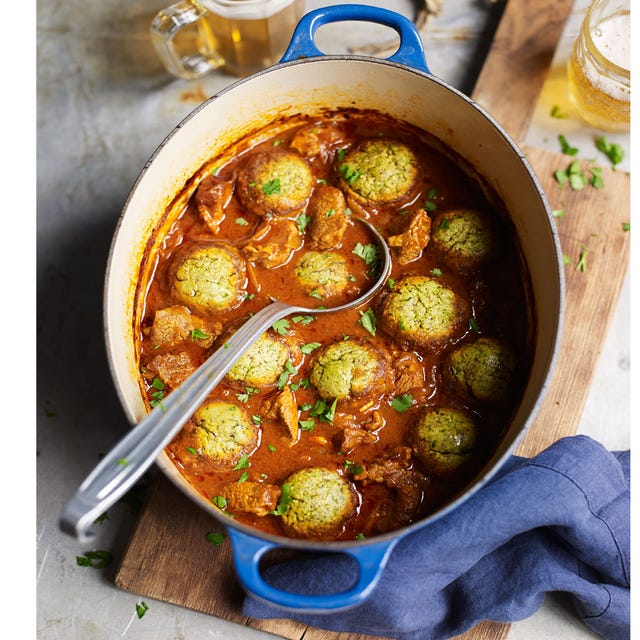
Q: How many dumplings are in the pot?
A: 12